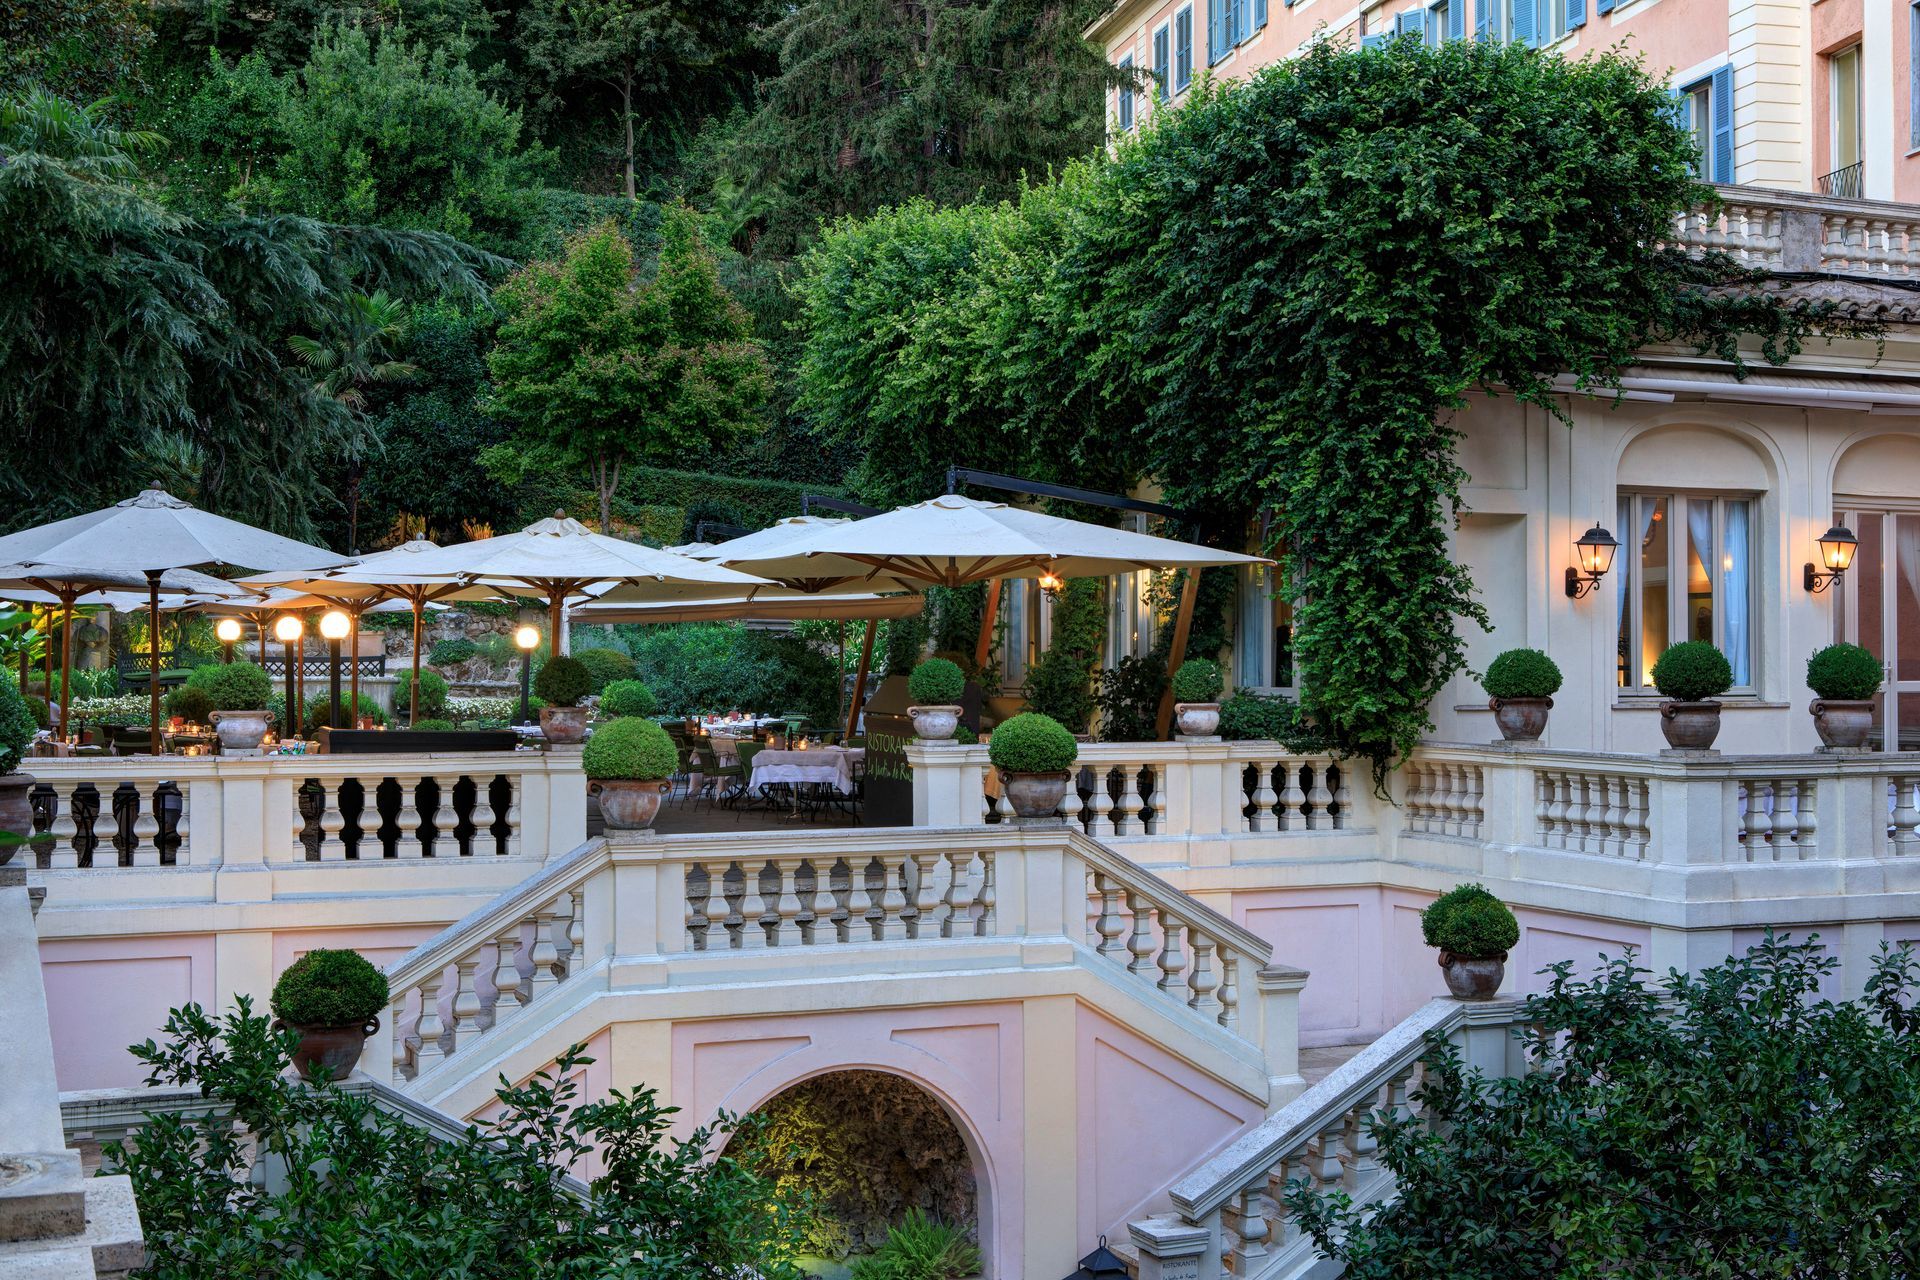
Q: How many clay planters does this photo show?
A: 12